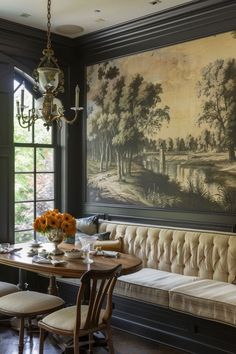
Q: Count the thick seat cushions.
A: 2